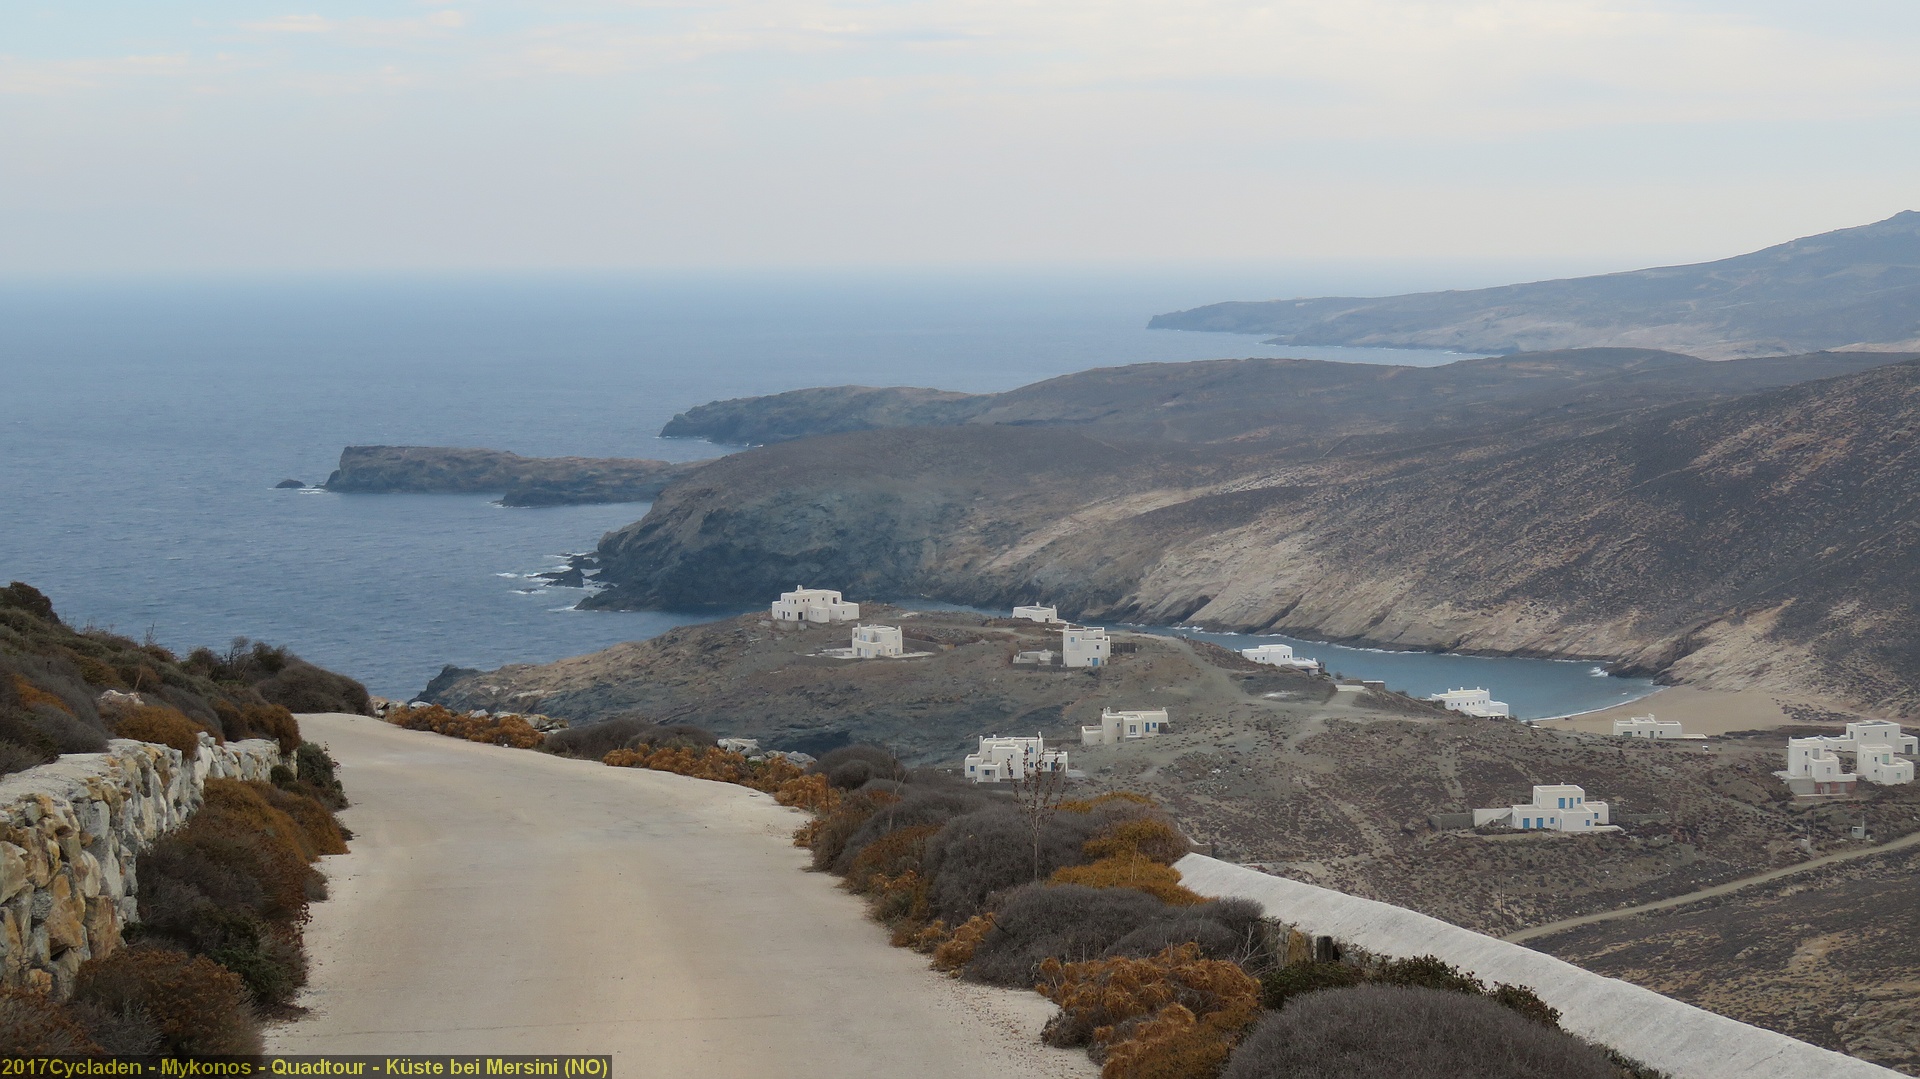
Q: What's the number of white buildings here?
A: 13